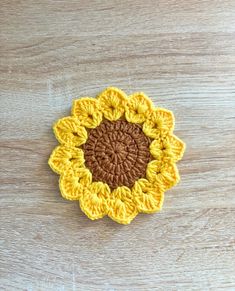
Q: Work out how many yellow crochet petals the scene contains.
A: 12